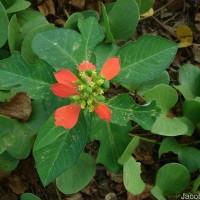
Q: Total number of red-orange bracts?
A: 6